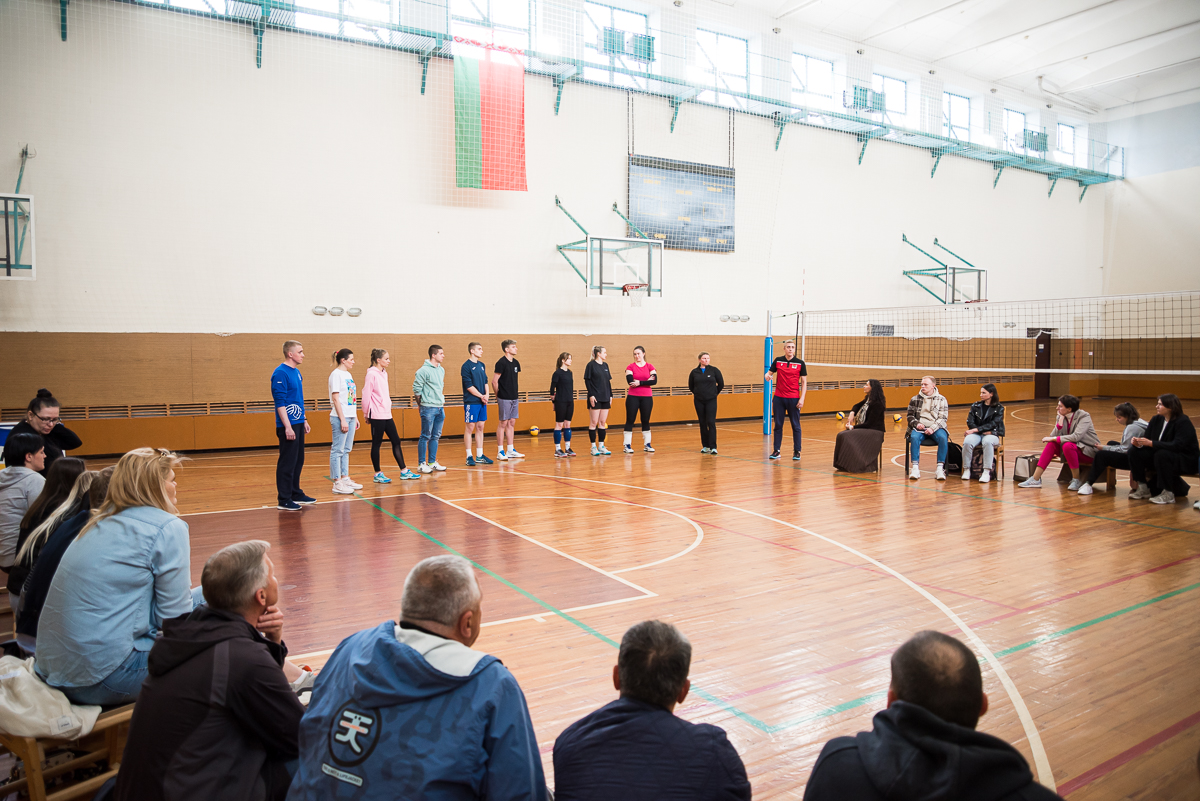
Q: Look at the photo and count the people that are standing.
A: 11